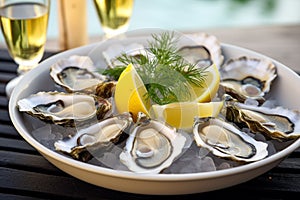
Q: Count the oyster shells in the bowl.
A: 9